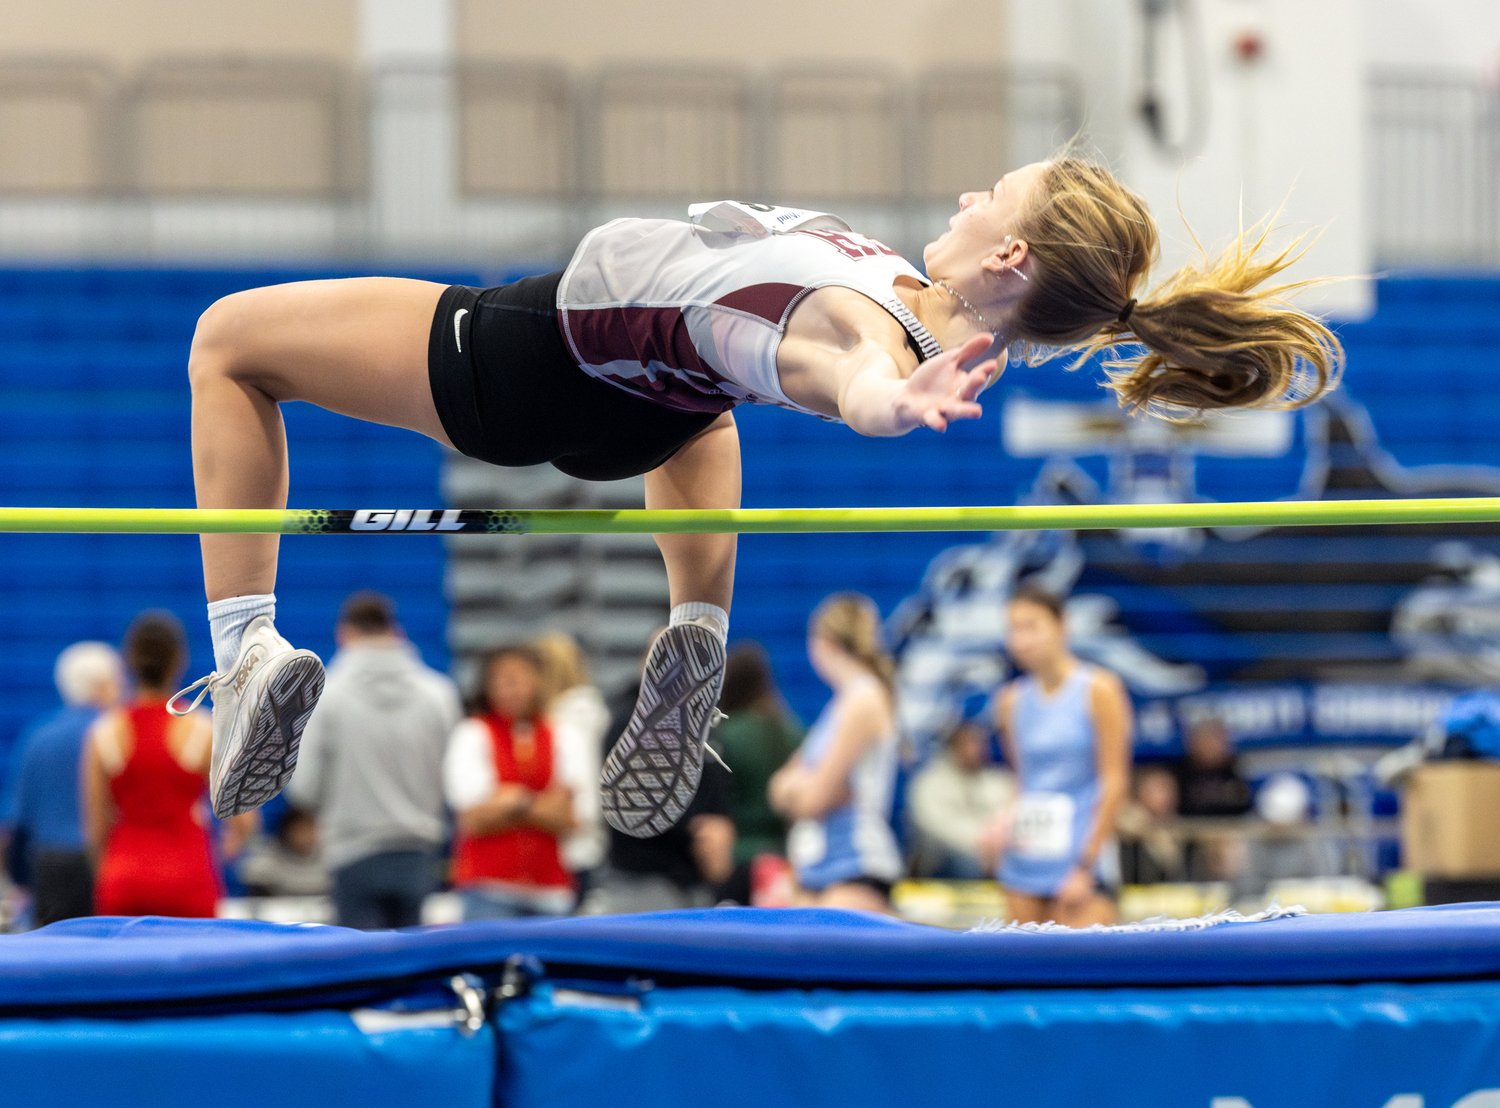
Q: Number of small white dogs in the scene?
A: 0